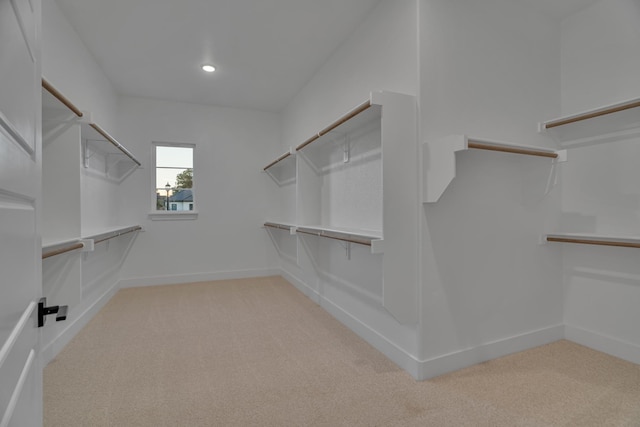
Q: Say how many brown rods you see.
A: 11